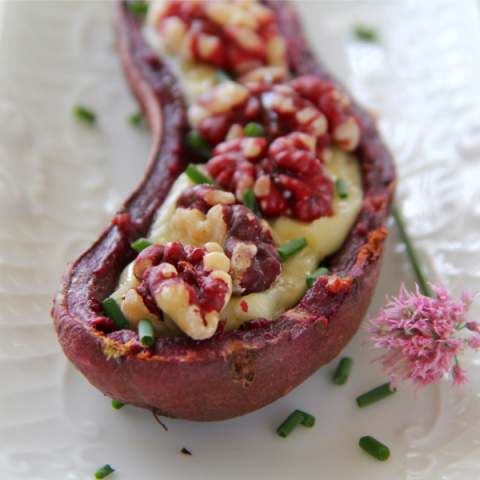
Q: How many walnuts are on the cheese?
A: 5